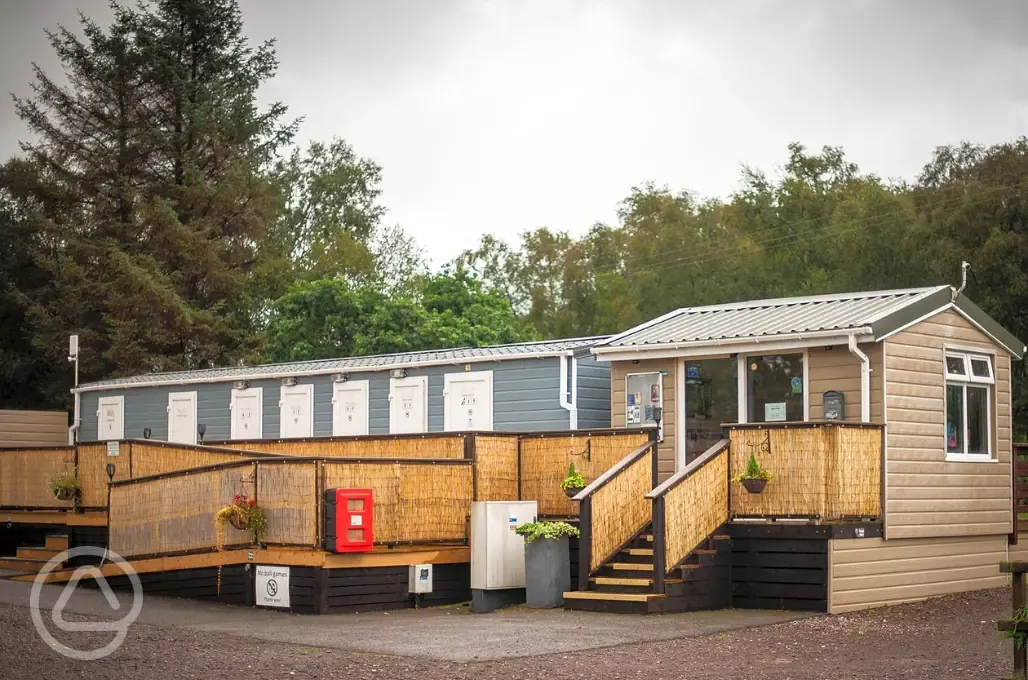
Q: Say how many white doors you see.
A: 7